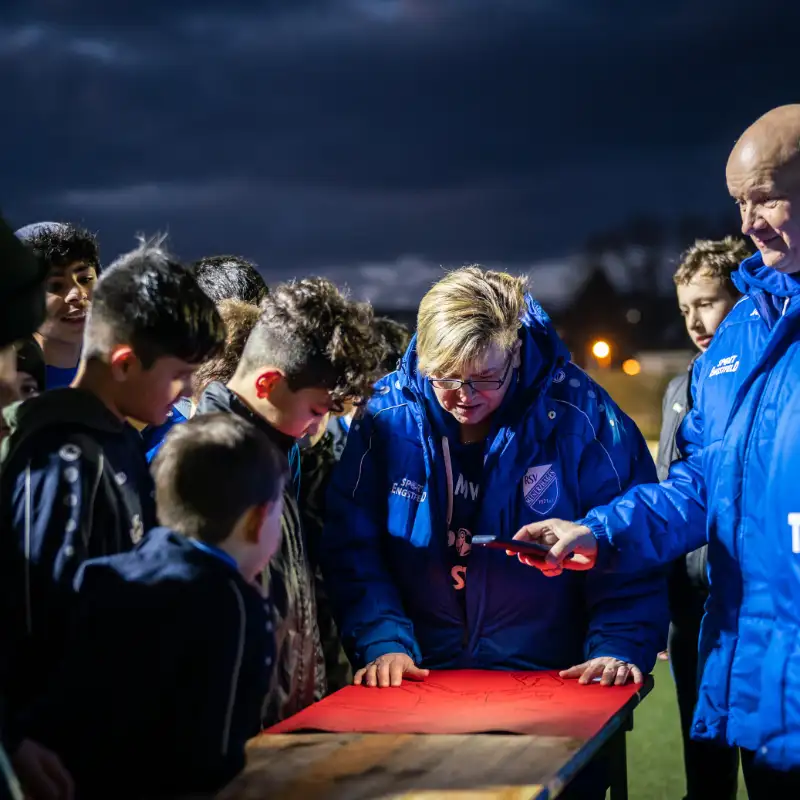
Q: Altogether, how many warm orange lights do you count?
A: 2